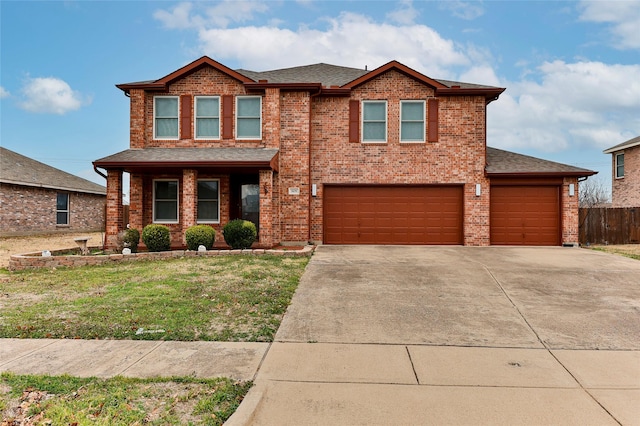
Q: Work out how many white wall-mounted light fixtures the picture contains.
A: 3